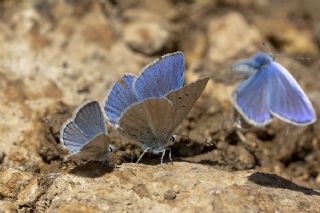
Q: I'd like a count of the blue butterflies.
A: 3